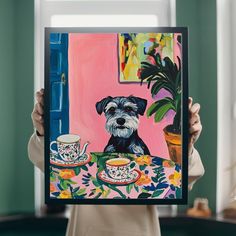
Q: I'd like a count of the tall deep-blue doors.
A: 1